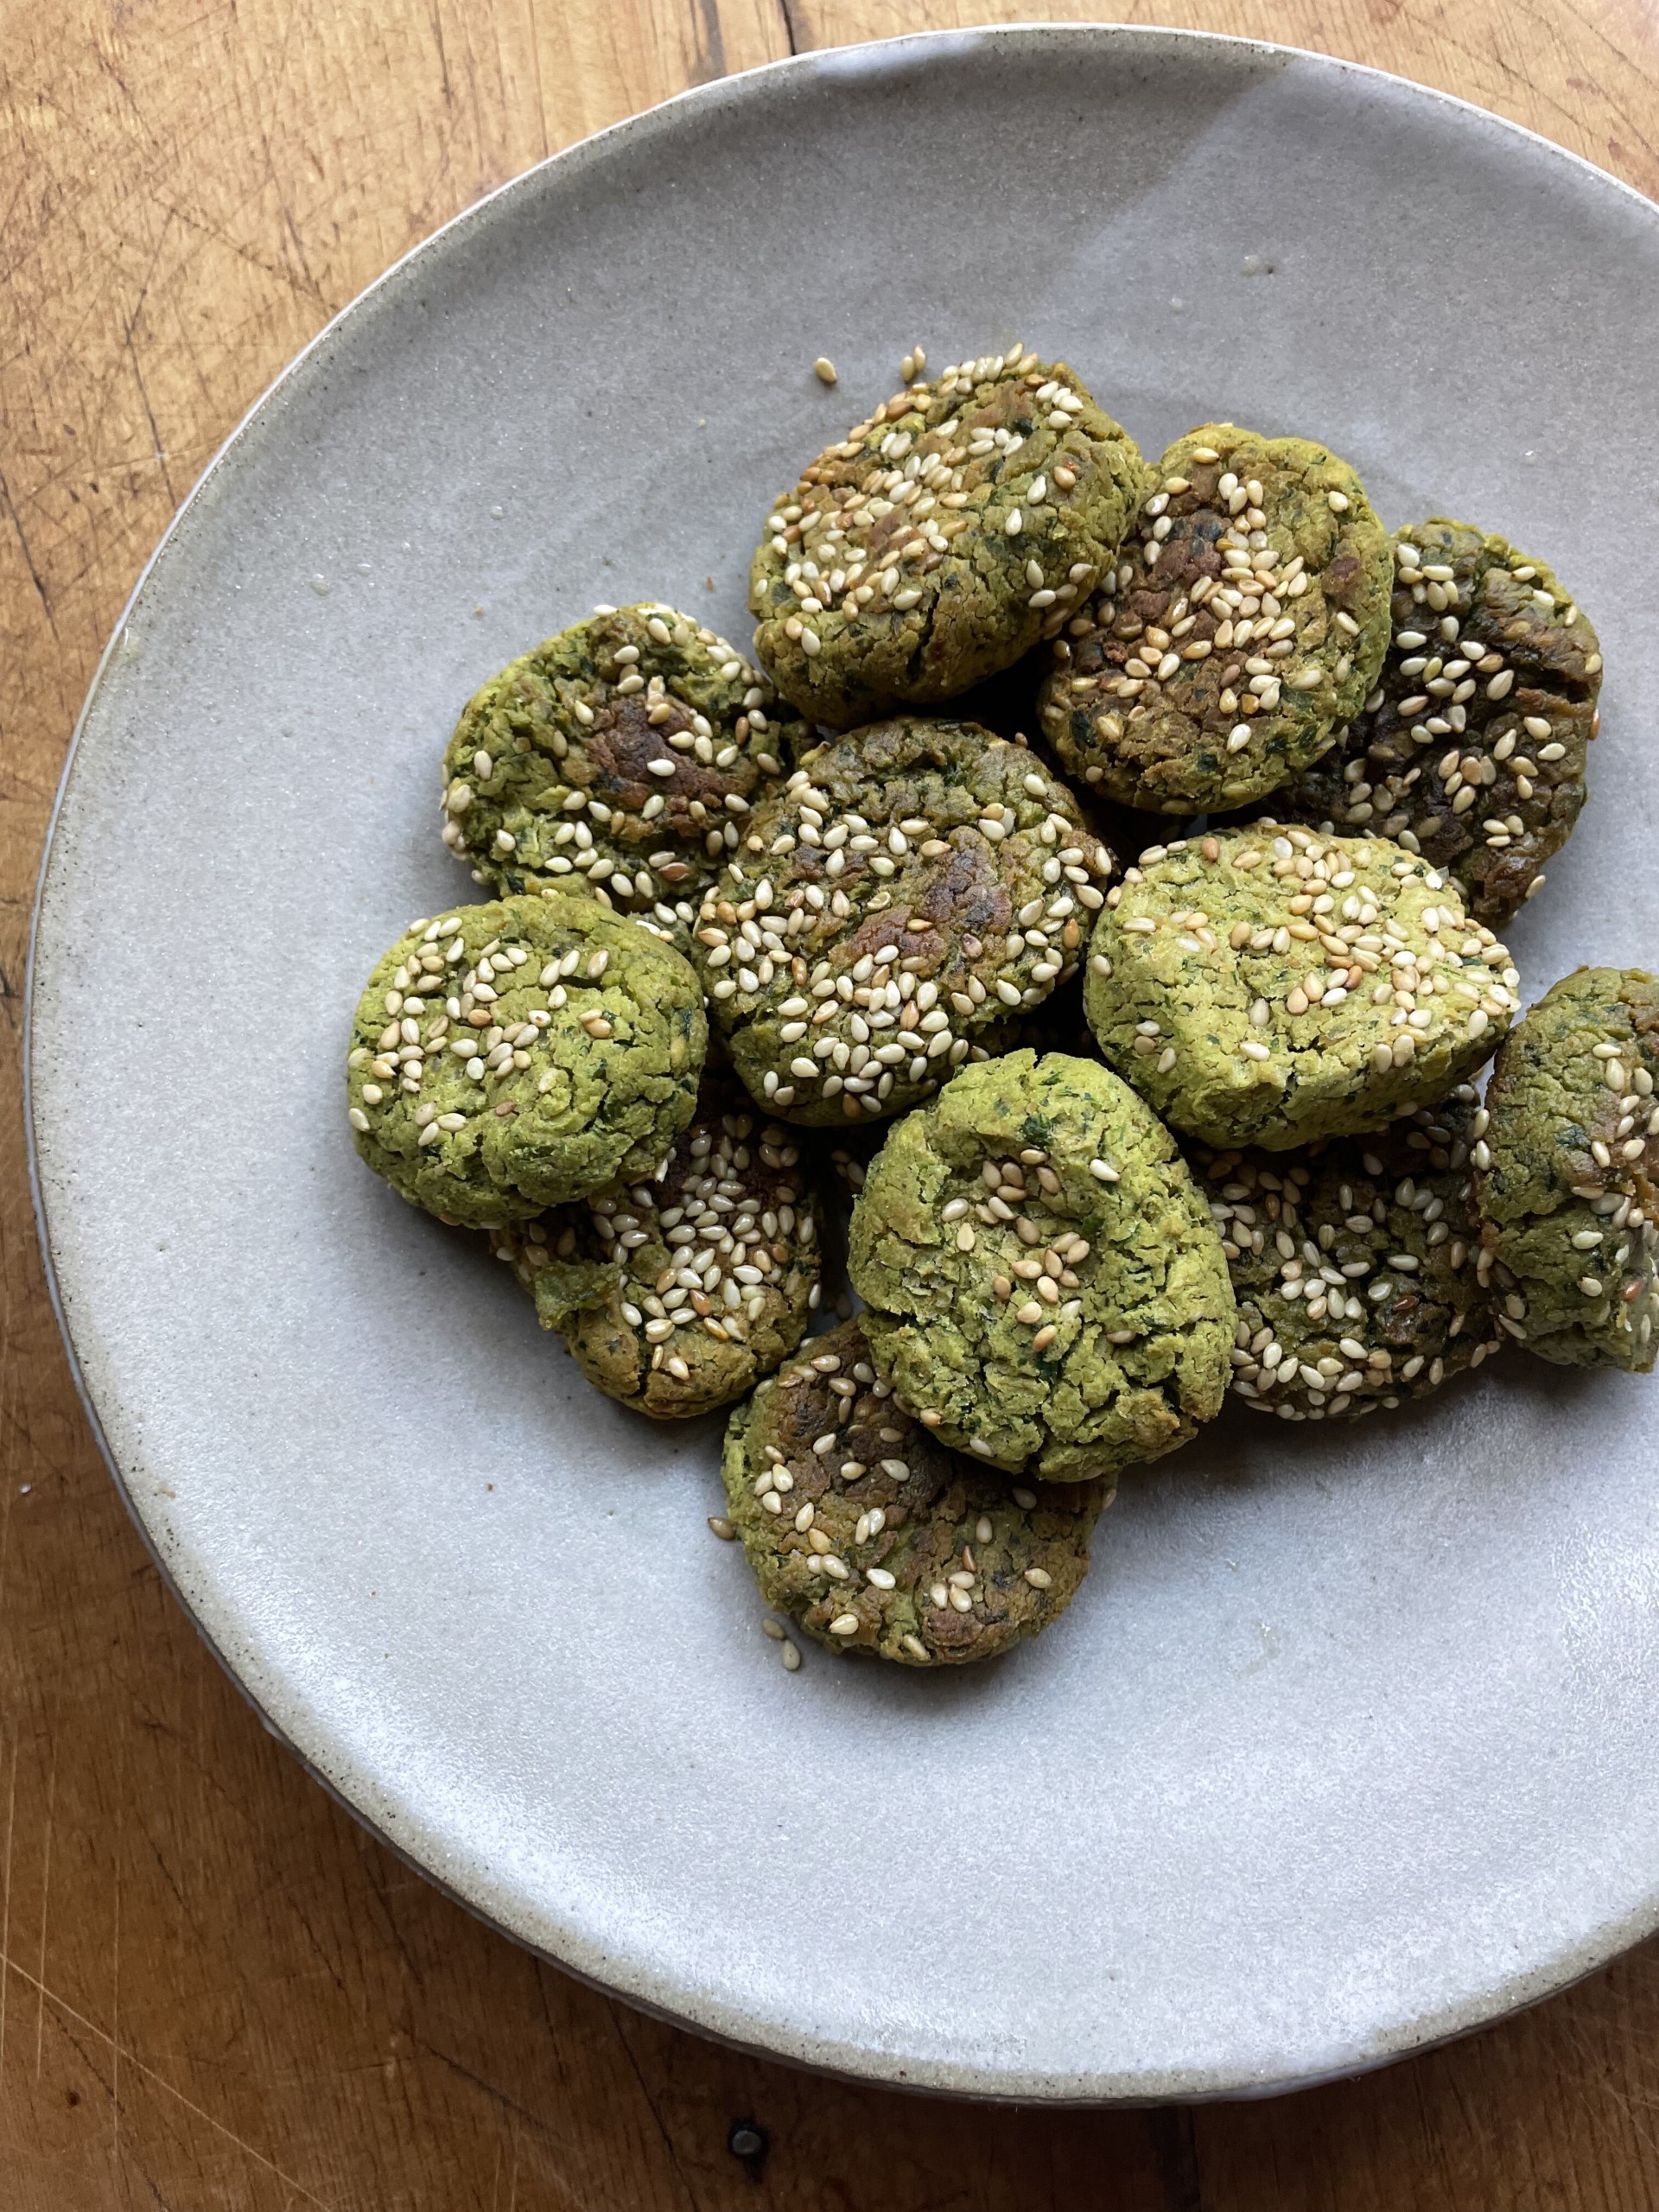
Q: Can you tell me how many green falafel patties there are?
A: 12